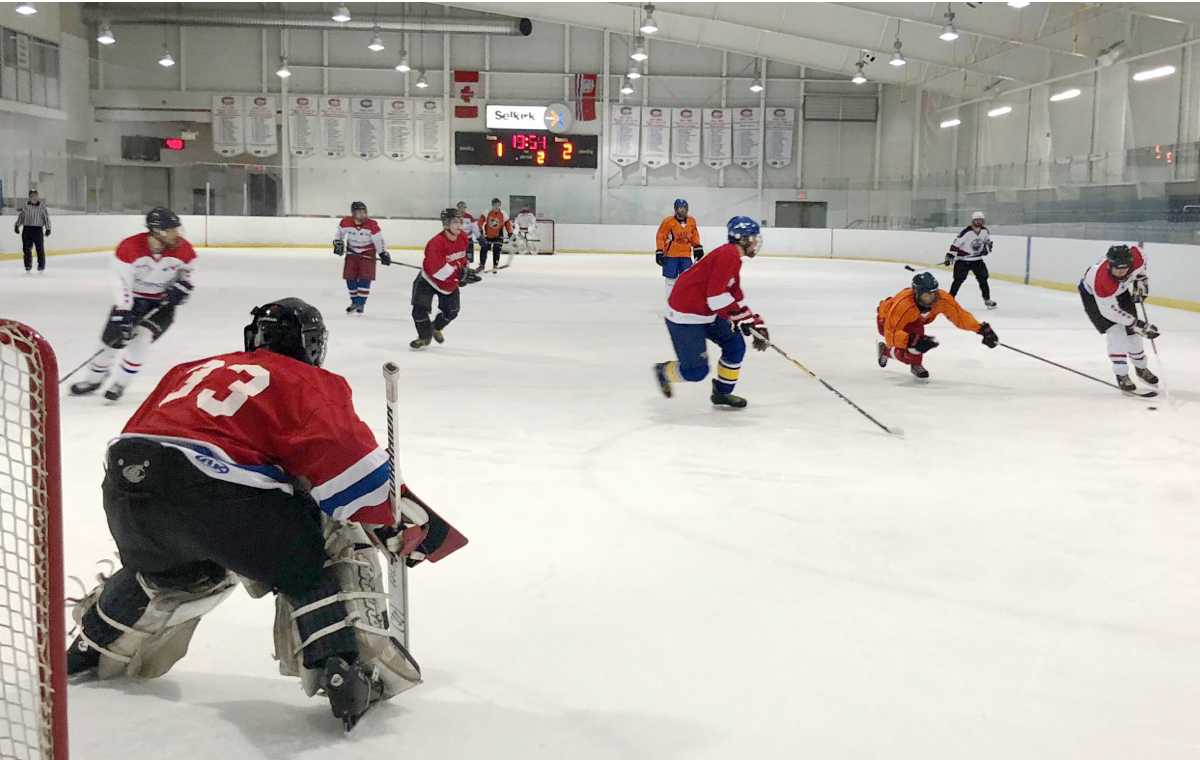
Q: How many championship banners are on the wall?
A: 13